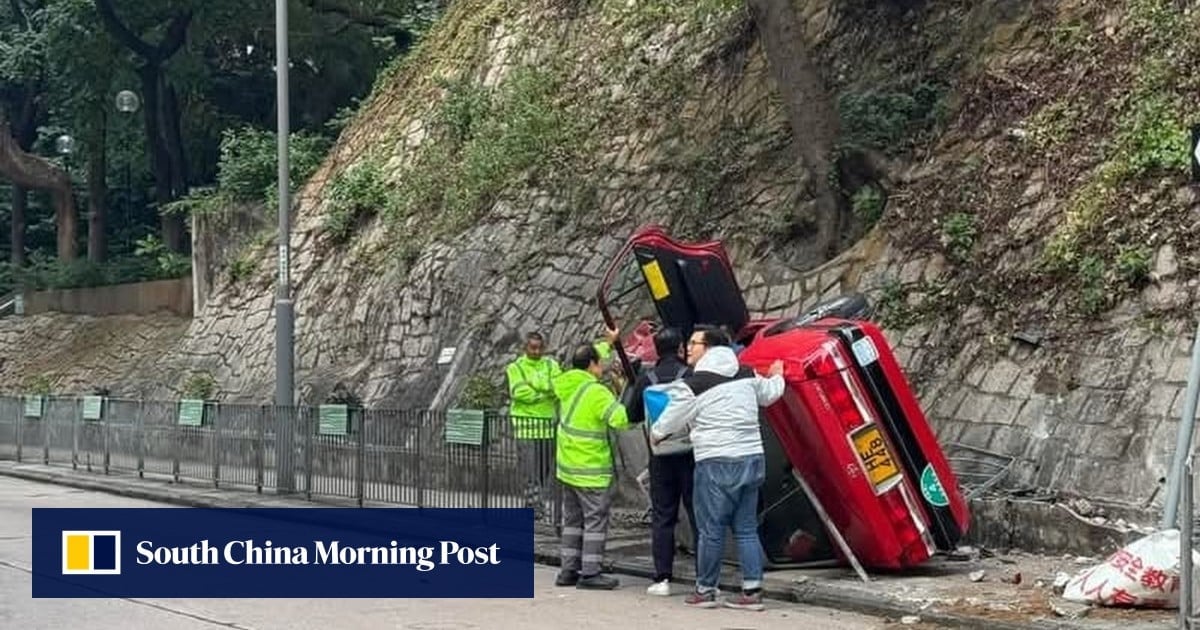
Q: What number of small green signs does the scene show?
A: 5